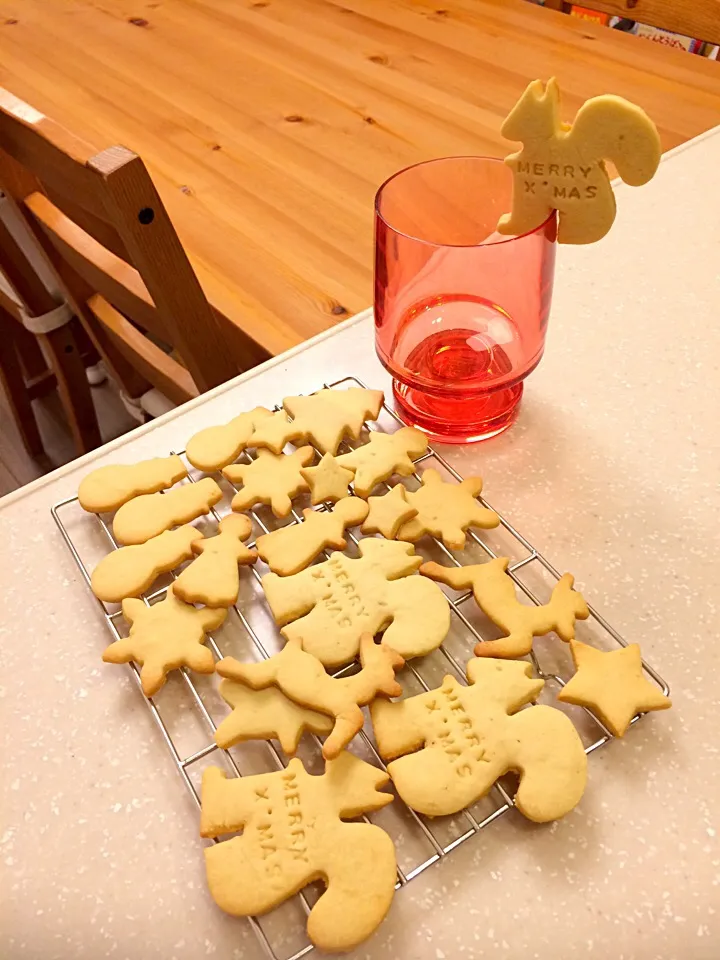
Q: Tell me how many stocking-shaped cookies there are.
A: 0